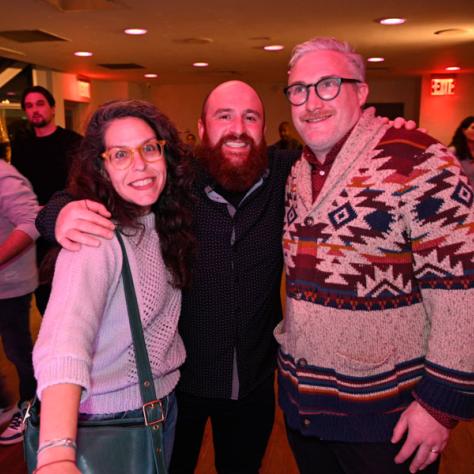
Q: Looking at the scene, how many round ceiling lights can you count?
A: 8